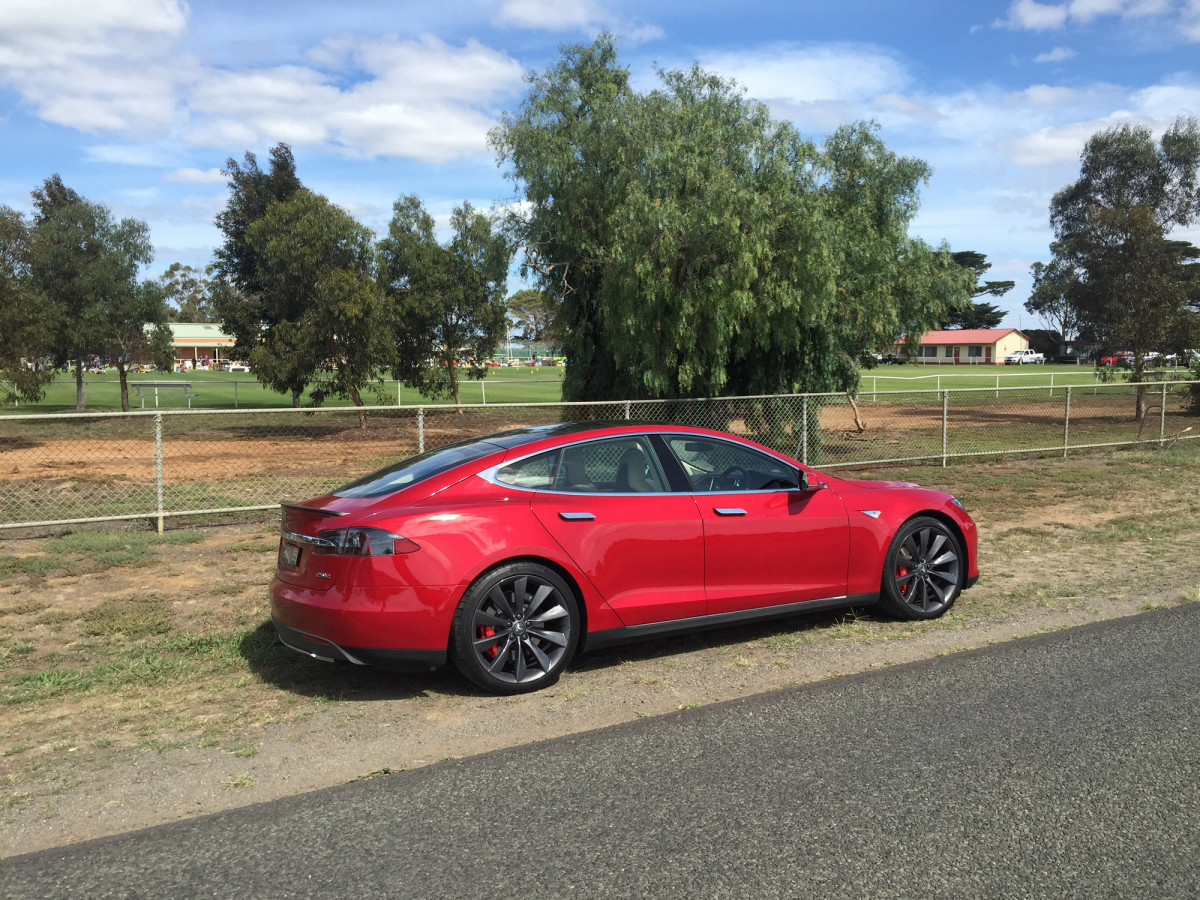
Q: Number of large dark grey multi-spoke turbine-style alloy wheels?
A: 2